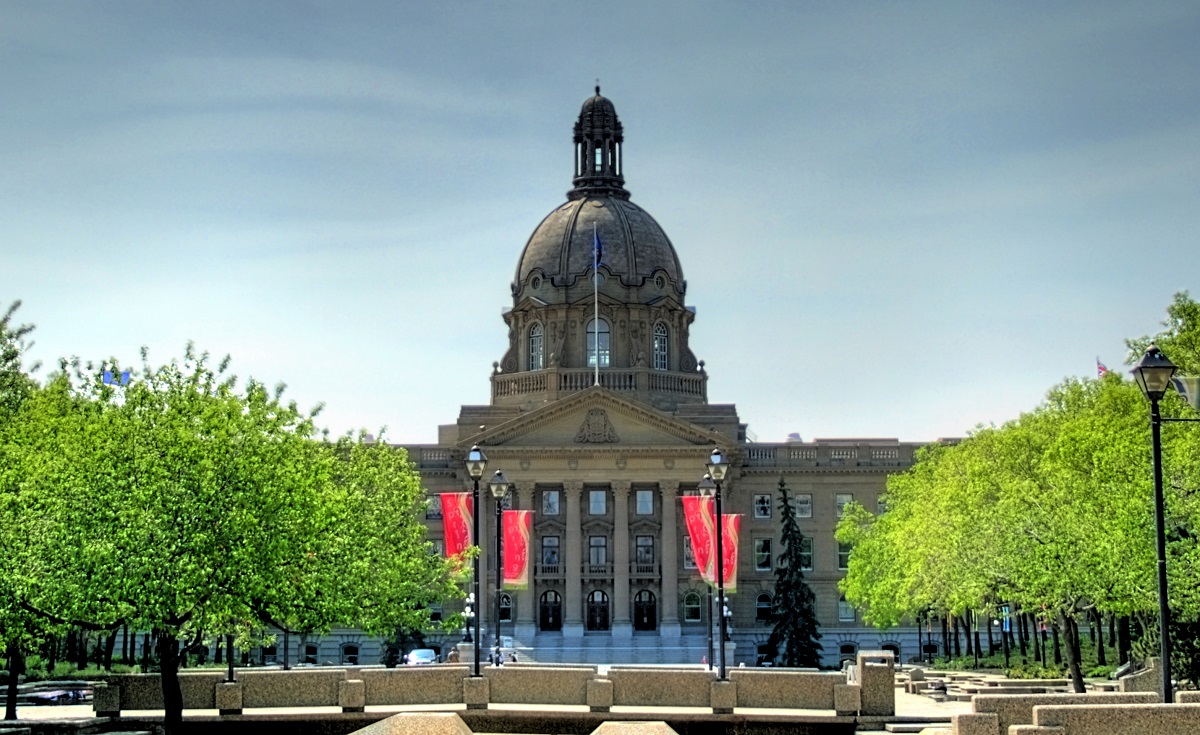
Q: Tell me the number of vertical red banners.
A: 4